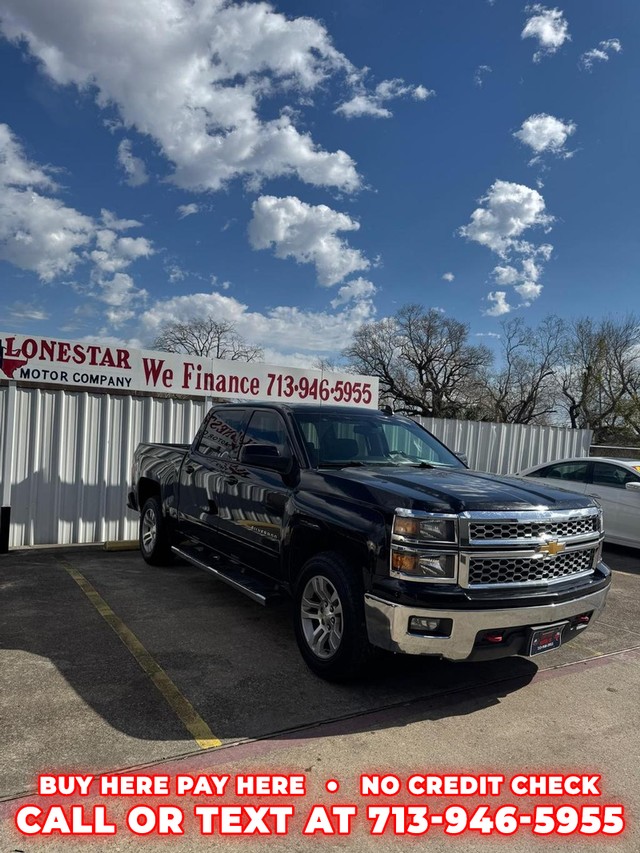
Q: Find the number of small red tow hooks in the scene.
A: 2